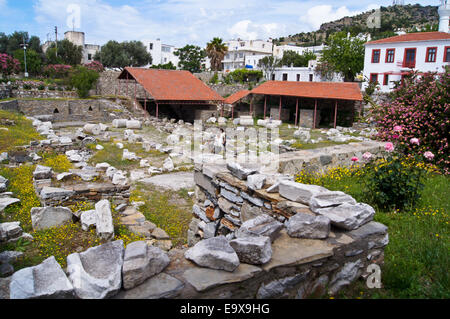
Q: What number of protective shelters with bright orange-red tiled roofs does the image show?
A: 2